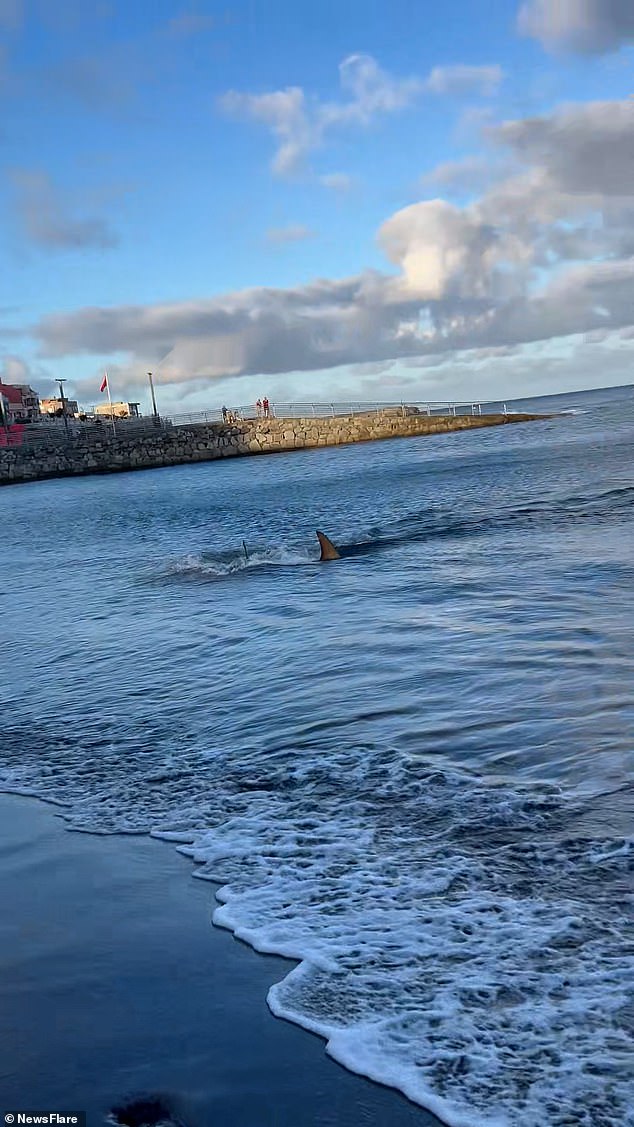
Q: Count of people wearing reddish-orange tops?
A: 2